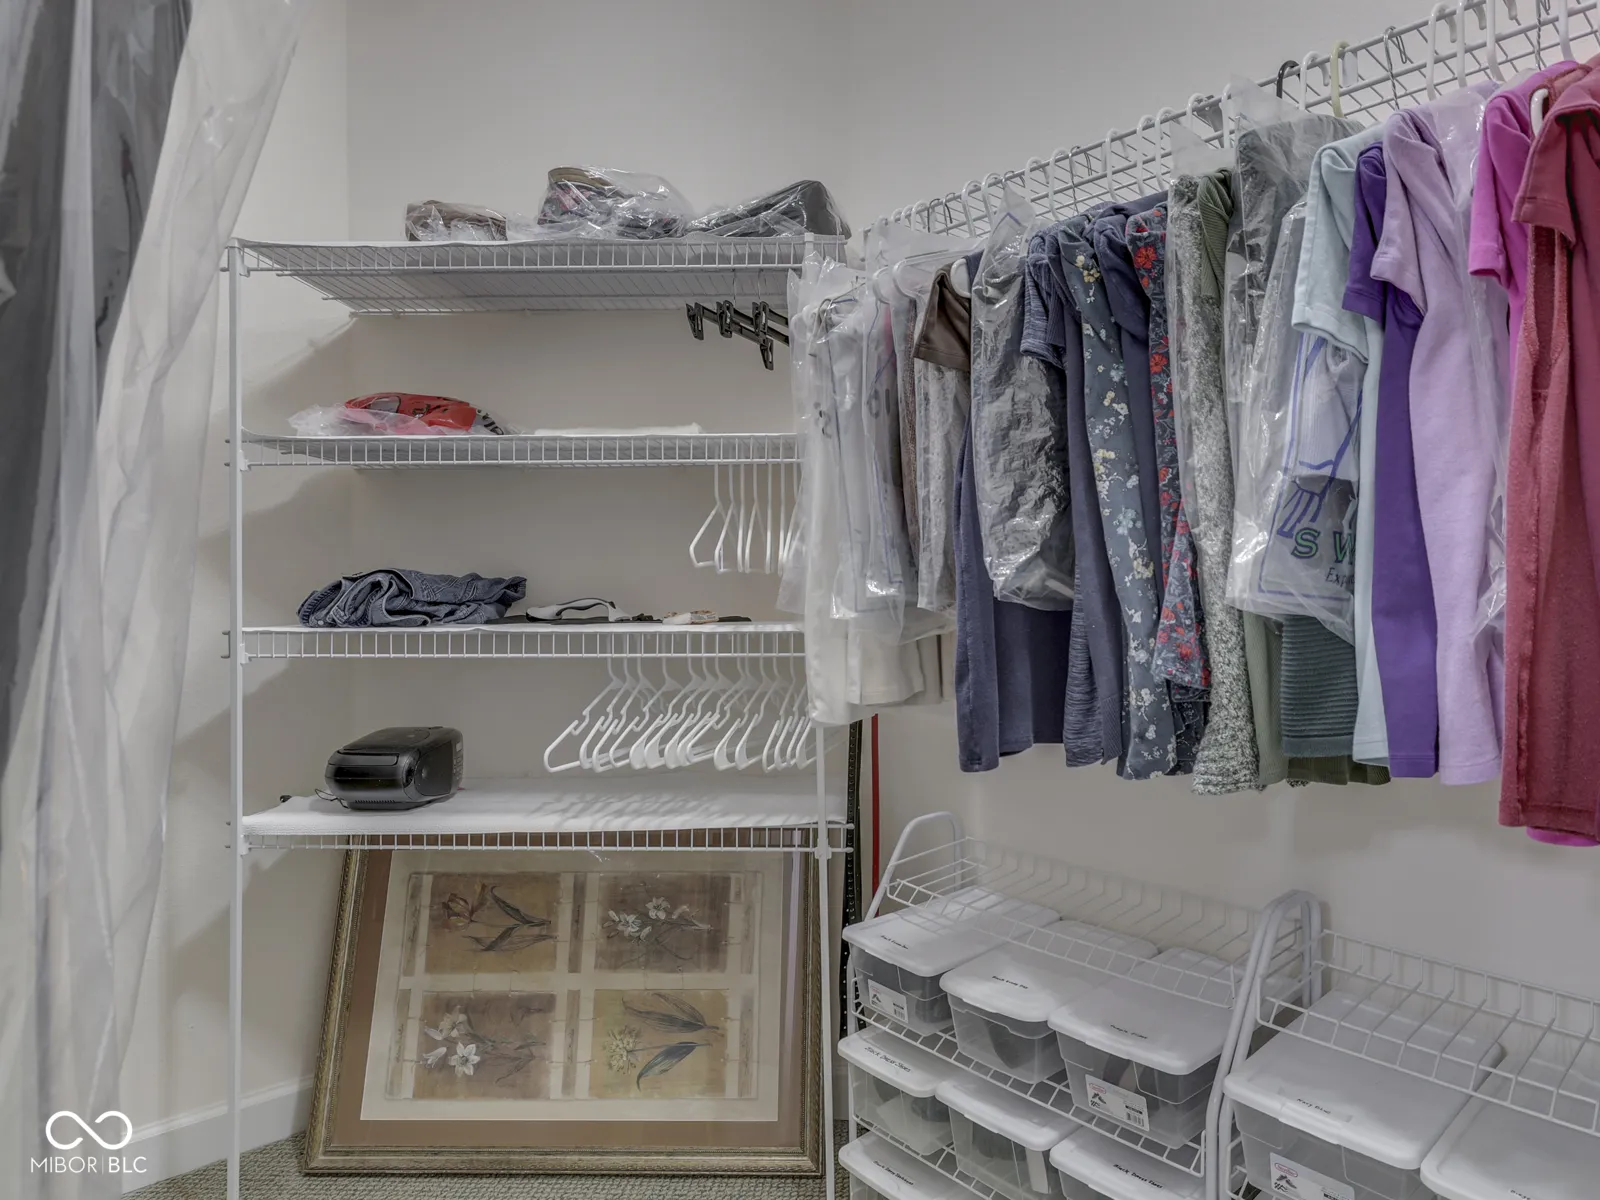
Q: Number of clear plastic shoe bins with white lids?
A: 9